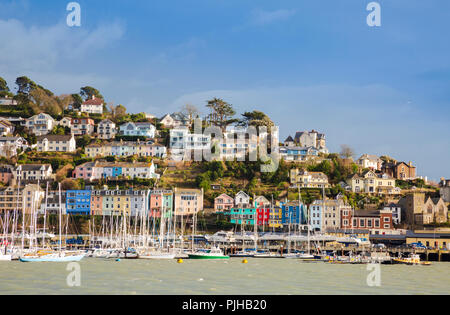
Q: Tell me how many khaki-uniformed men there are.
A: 0